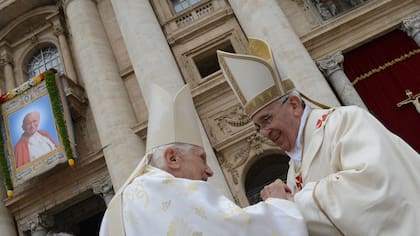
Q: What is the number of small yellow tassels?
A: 2